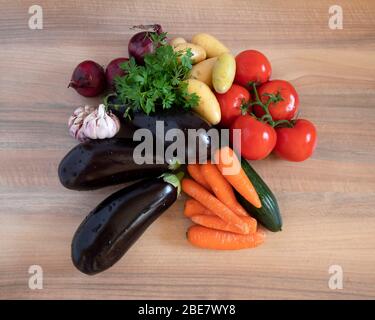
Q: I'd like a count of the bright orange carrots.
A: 7